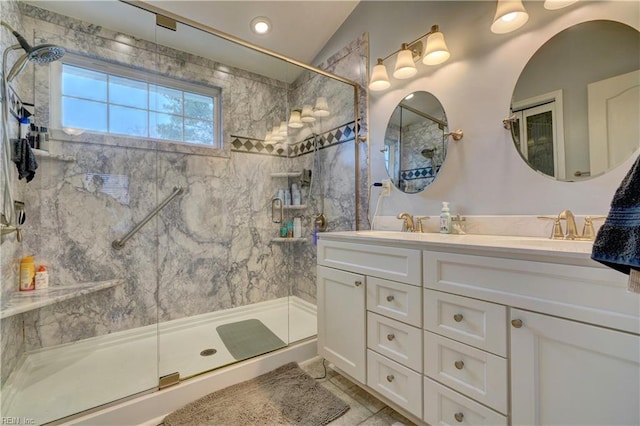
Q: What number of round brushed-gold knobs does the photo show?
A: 8